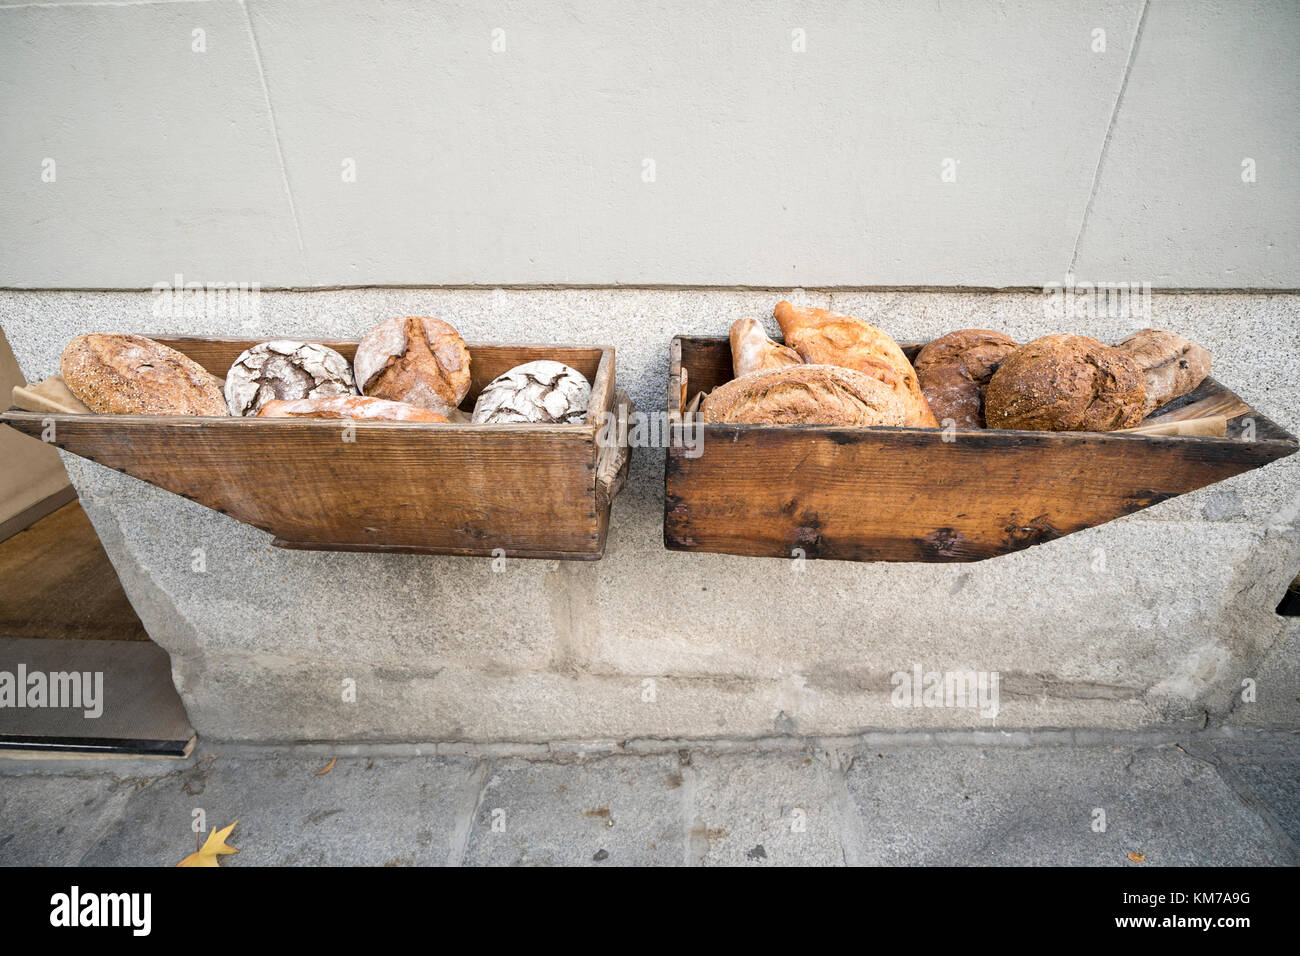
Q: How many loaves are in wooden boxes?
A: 11